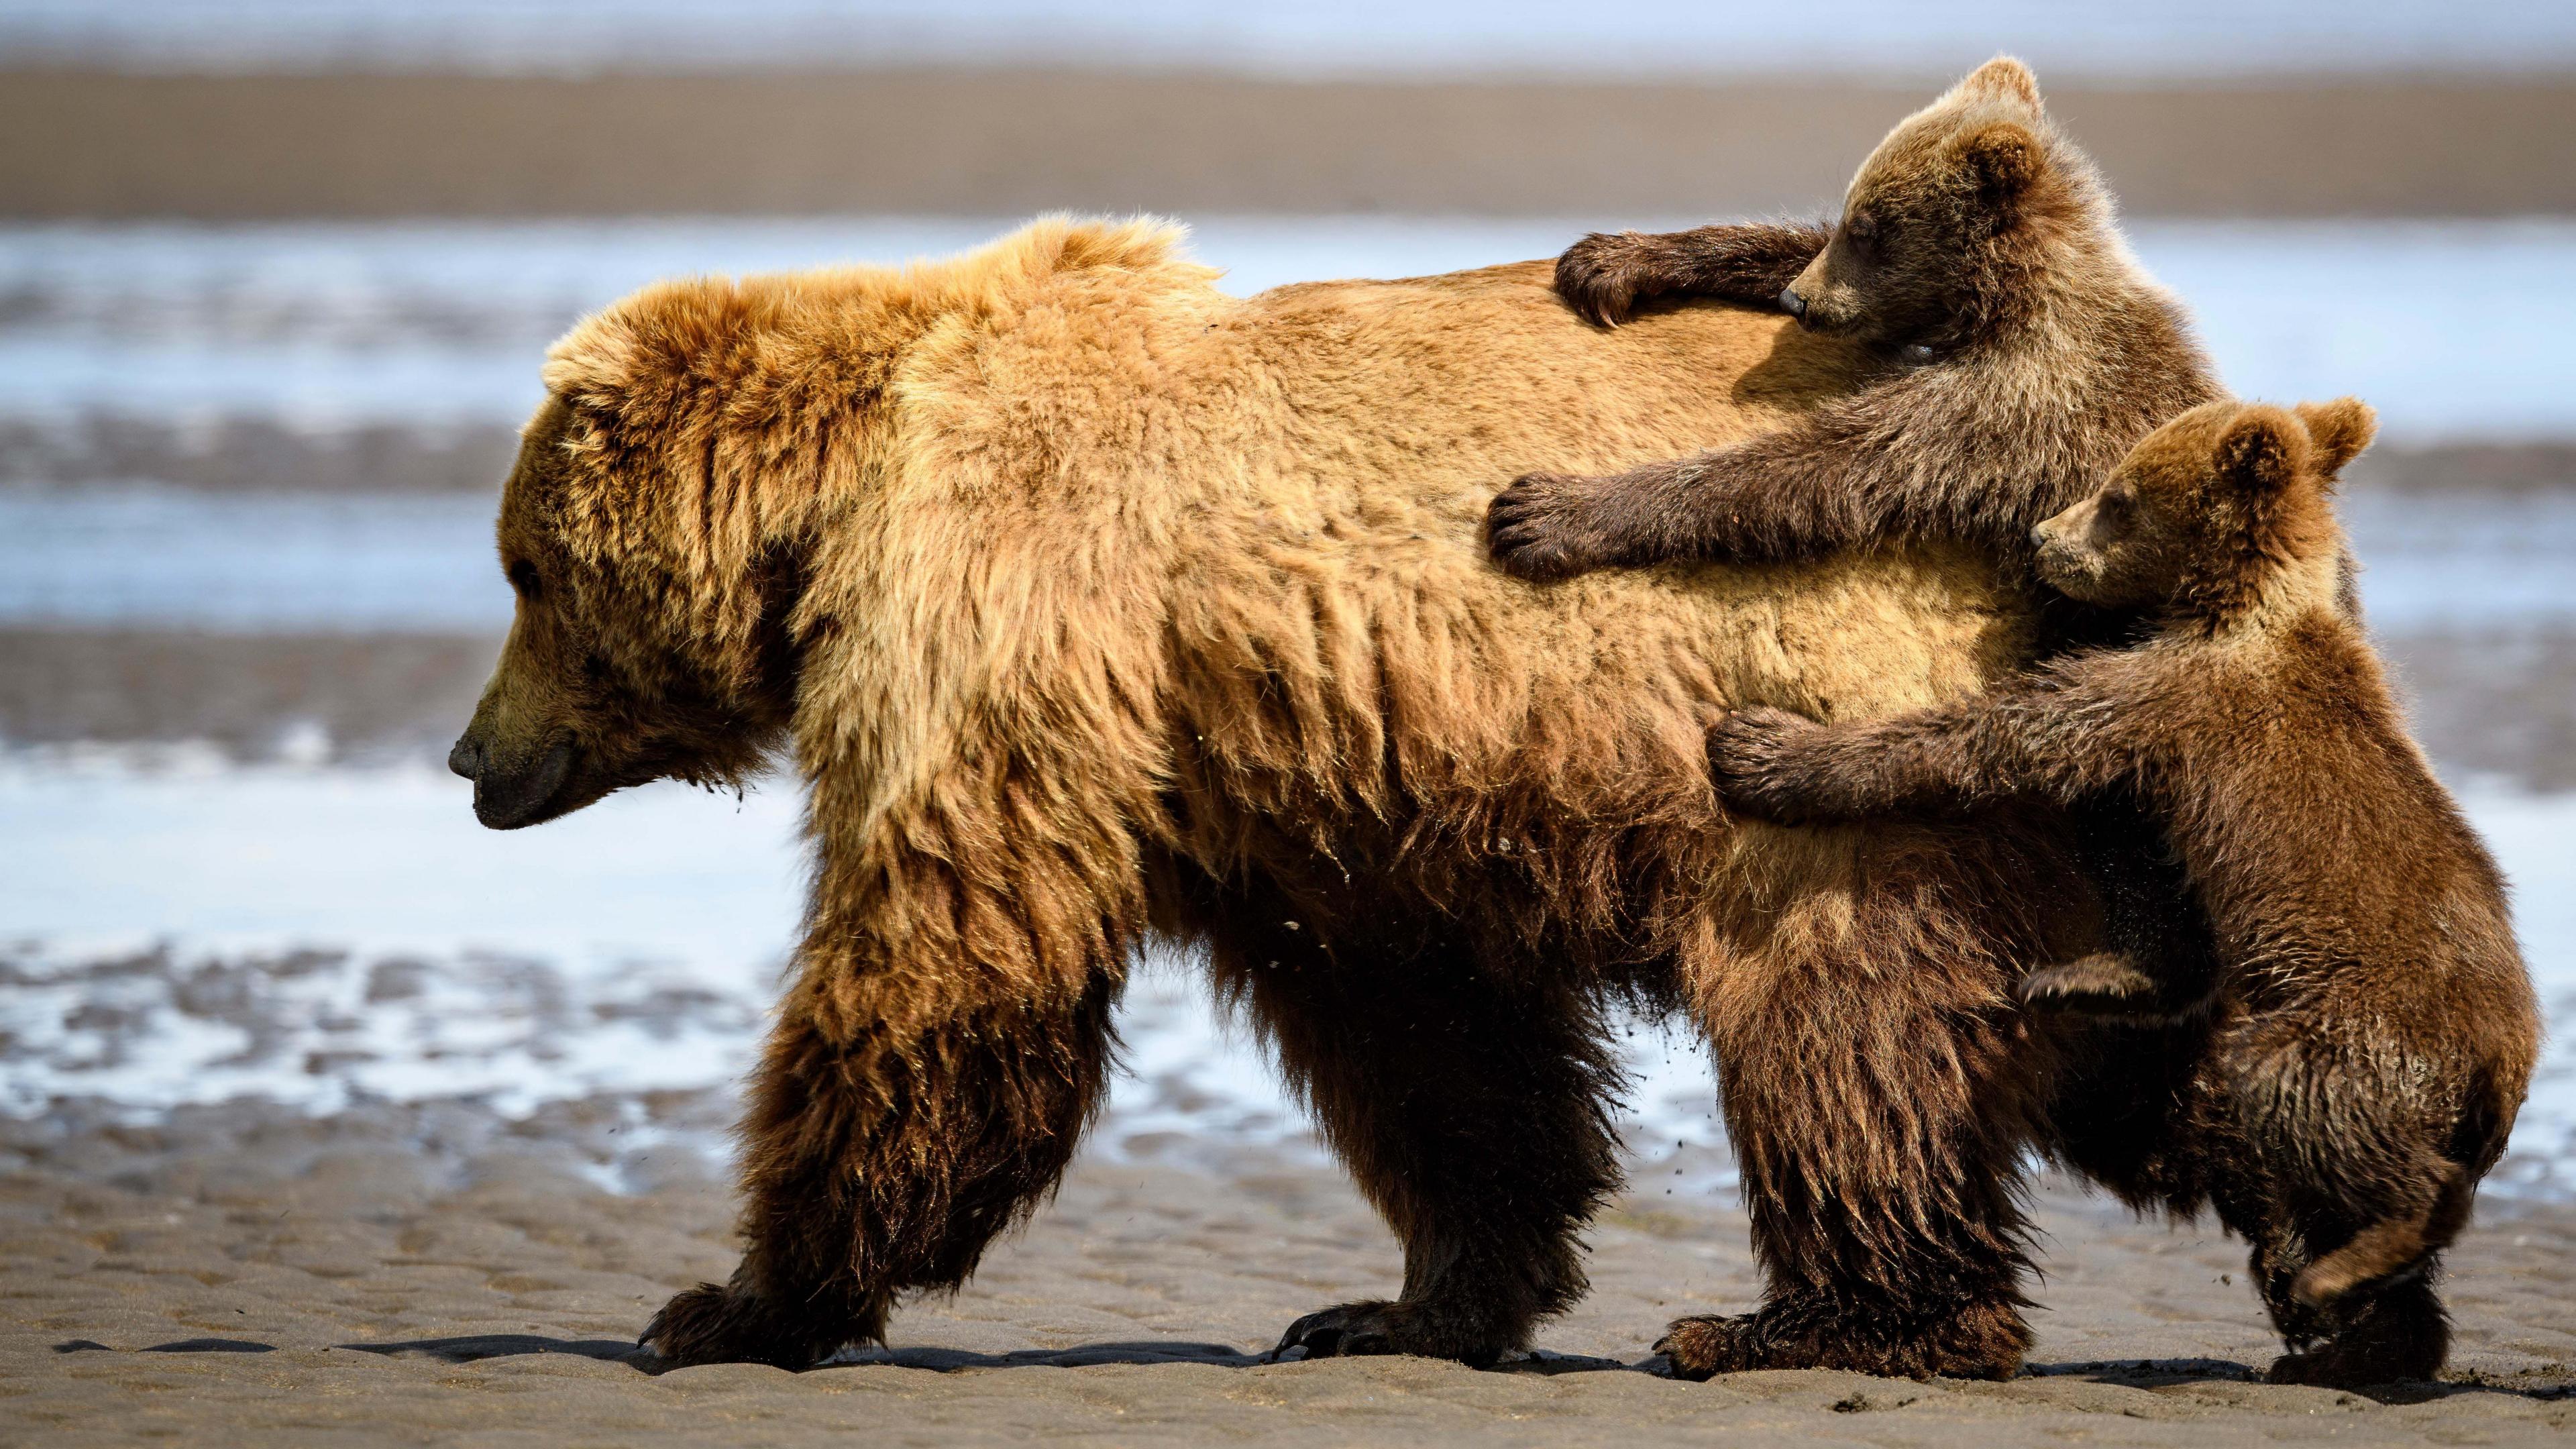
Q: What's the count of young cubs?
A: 2